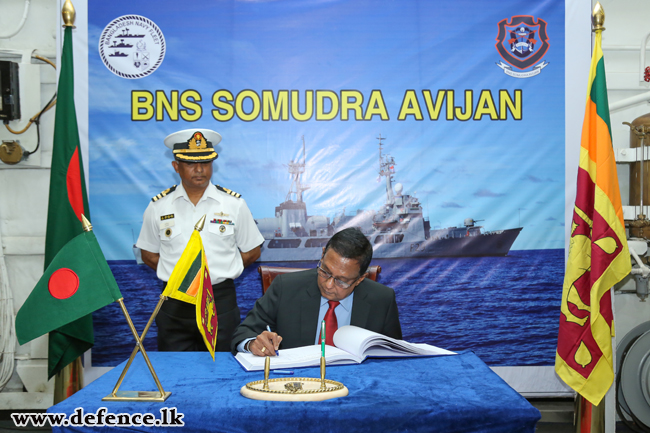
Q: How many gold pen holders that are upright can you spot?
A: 2